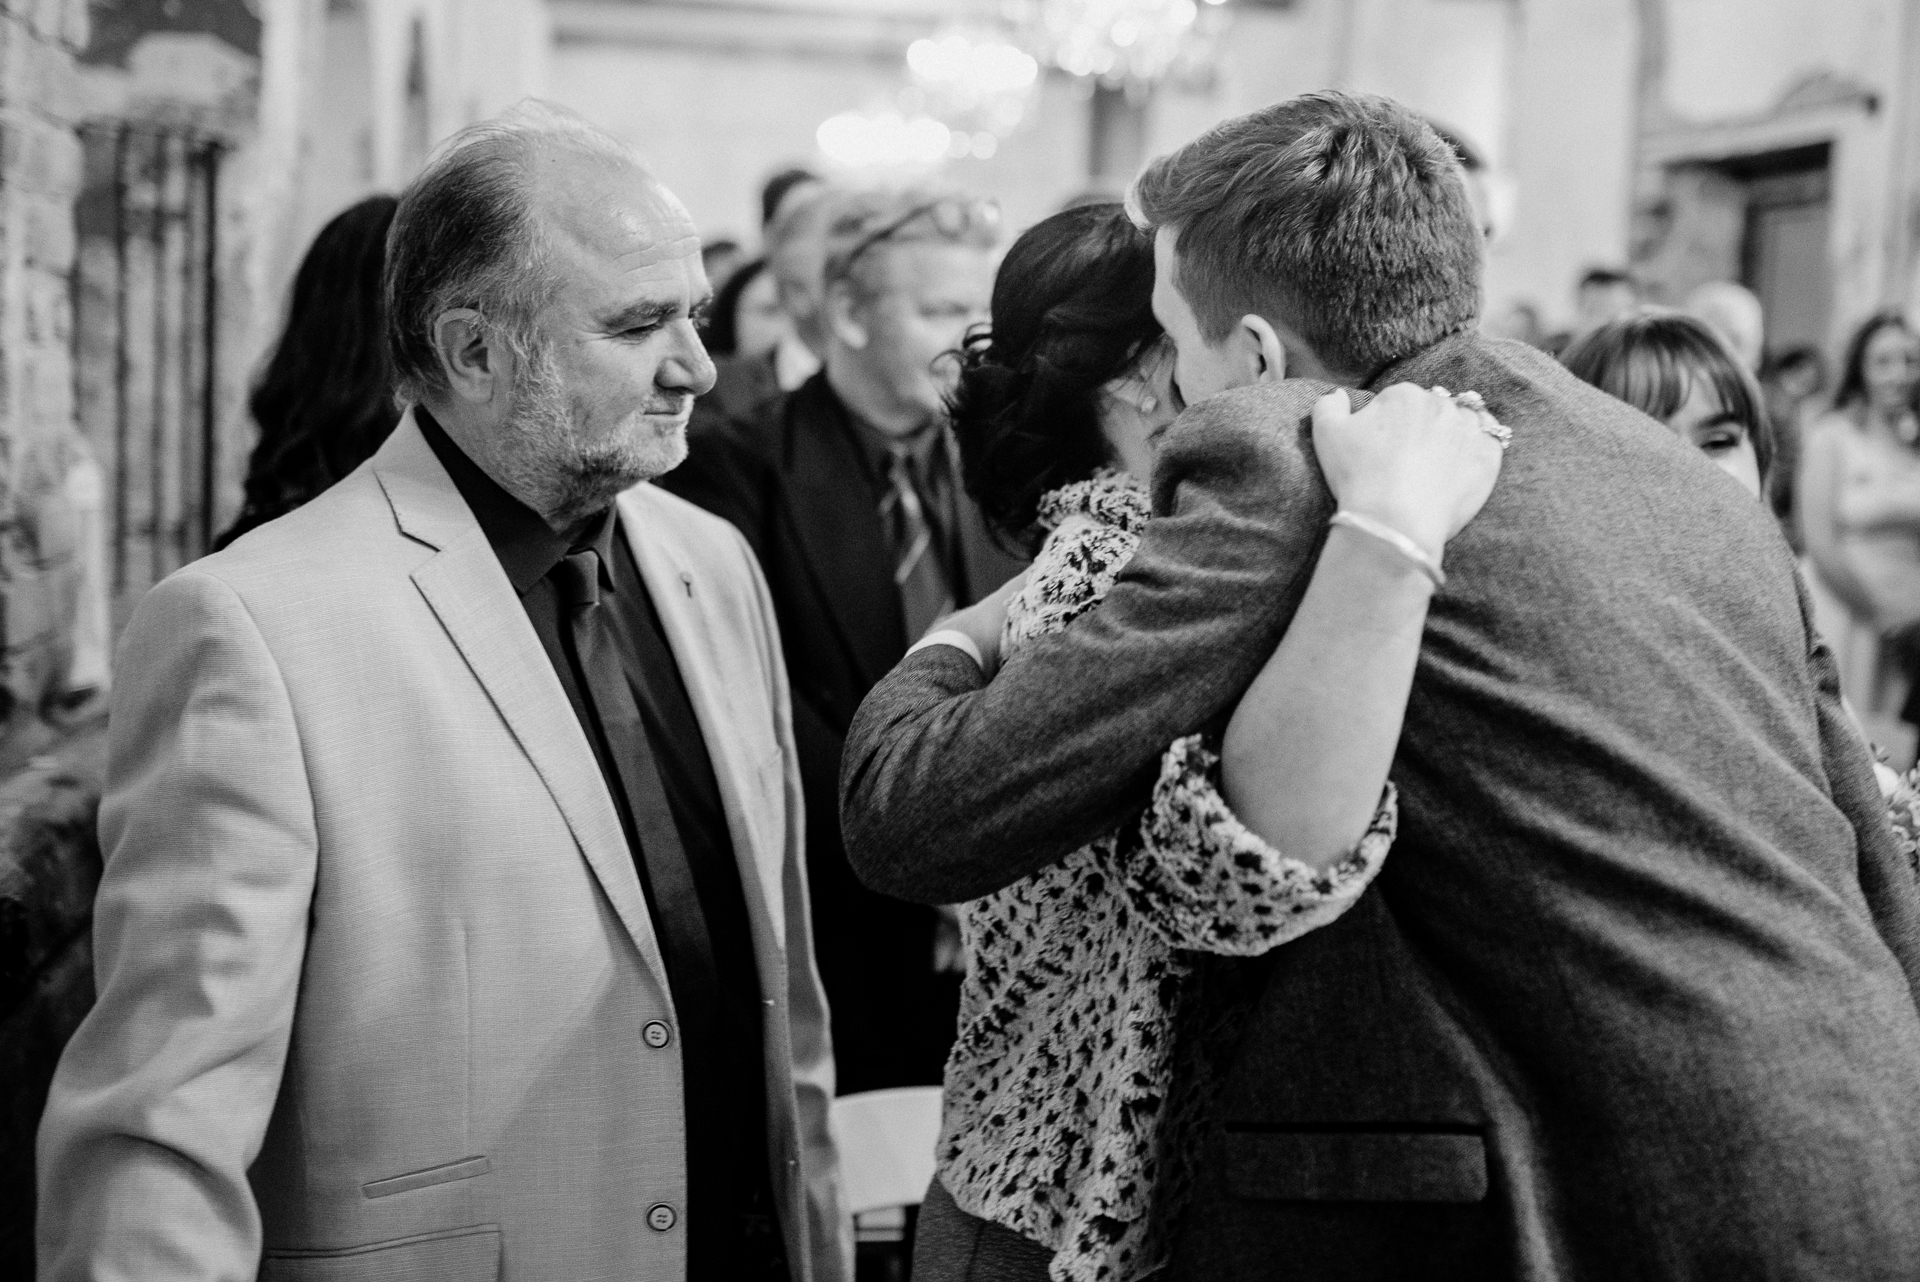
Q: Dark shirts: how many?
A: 2